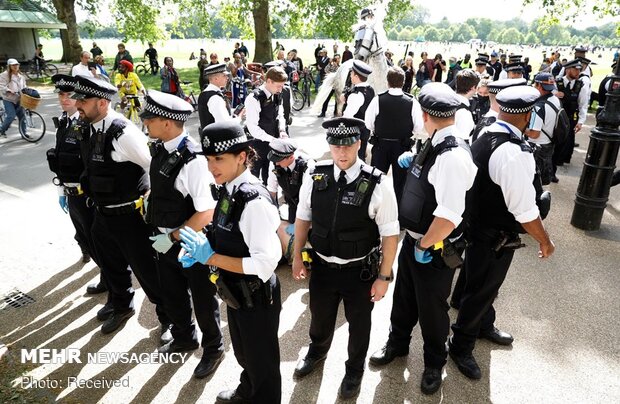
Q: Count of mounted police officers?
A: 1